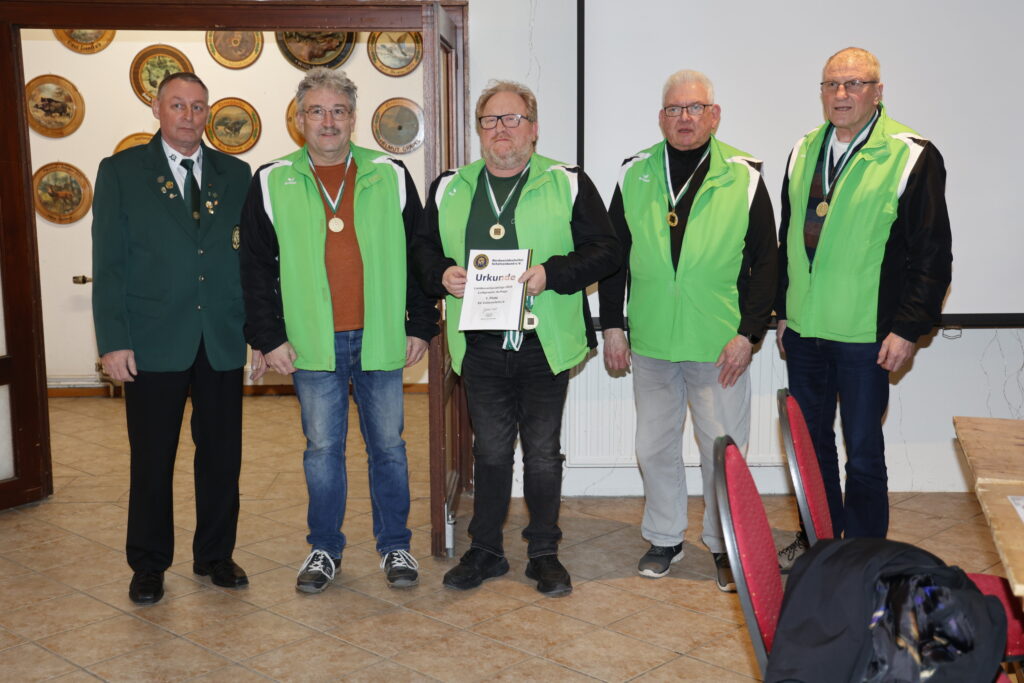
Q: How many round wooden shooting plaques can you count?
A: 11